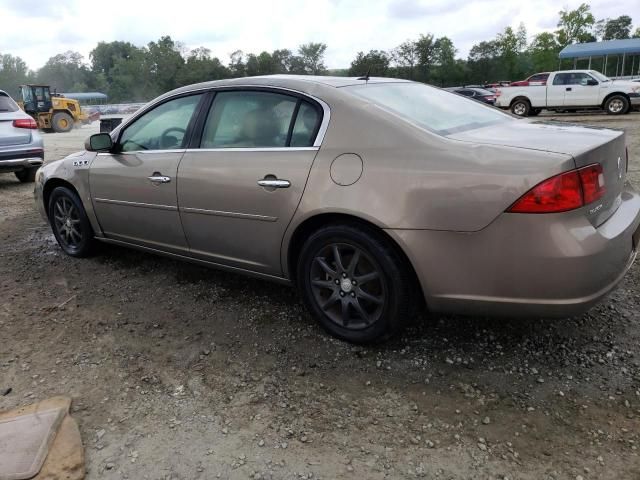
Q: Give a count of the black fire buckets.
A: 0